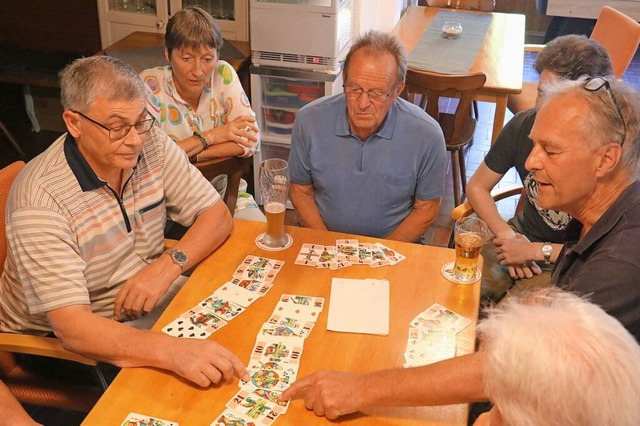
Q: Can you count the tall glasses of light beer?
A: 2